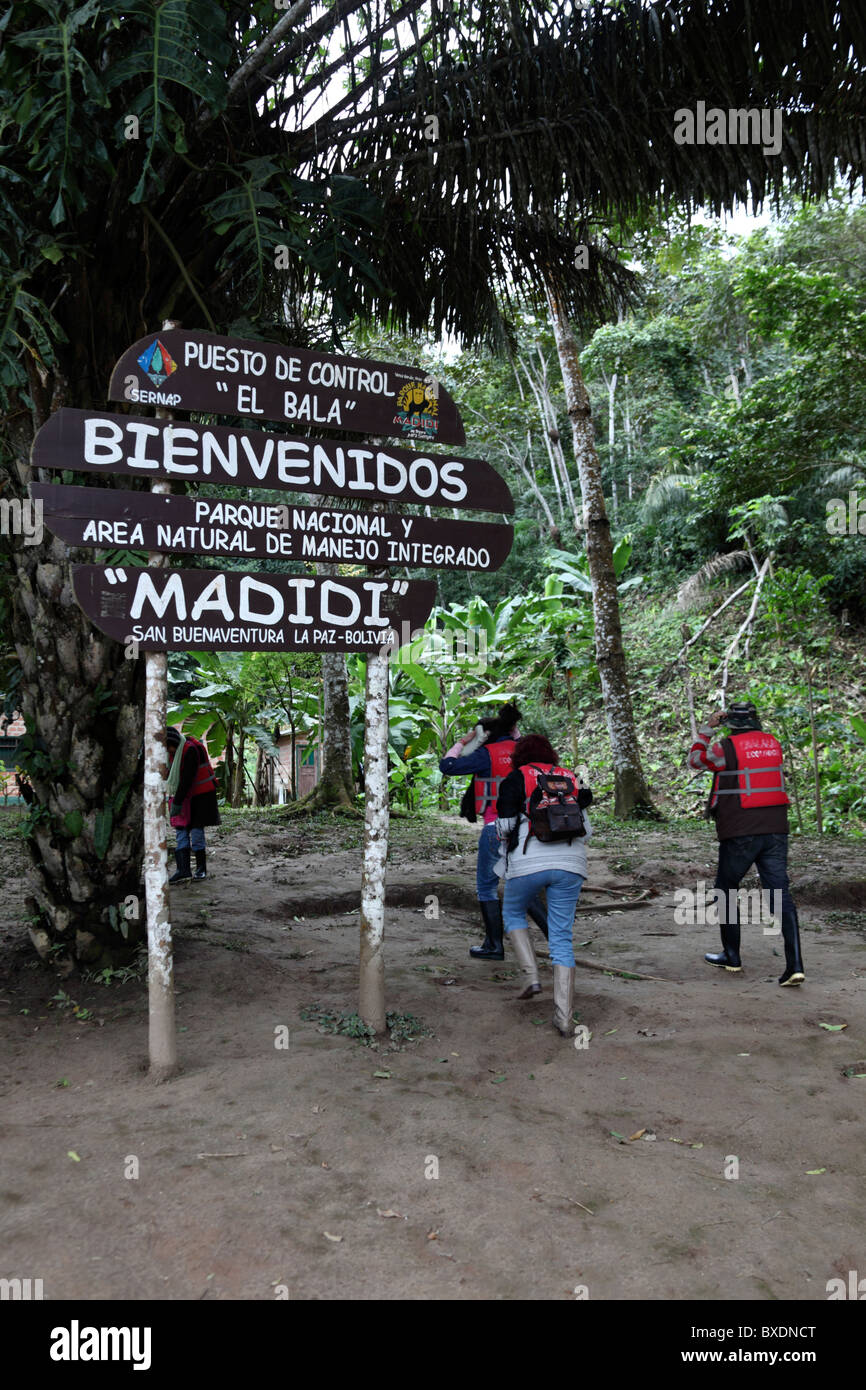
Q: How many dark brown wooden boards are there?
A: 4